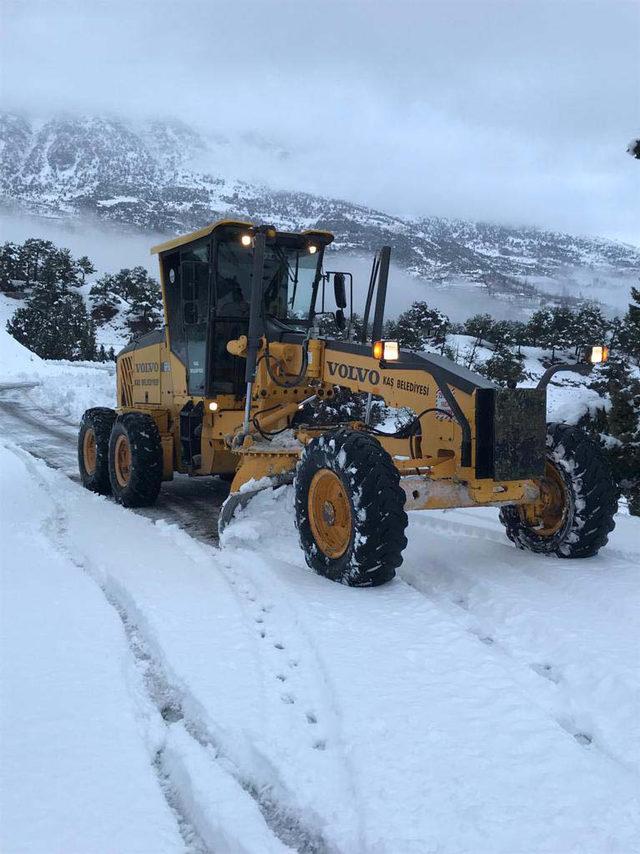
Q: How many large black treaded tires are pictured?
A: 4